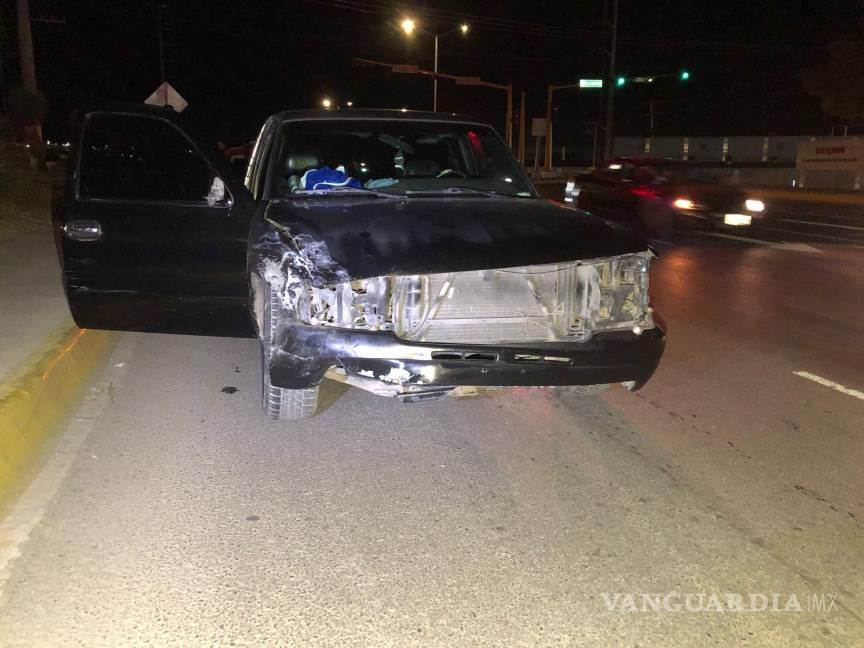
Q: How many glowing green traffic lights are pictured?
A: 2